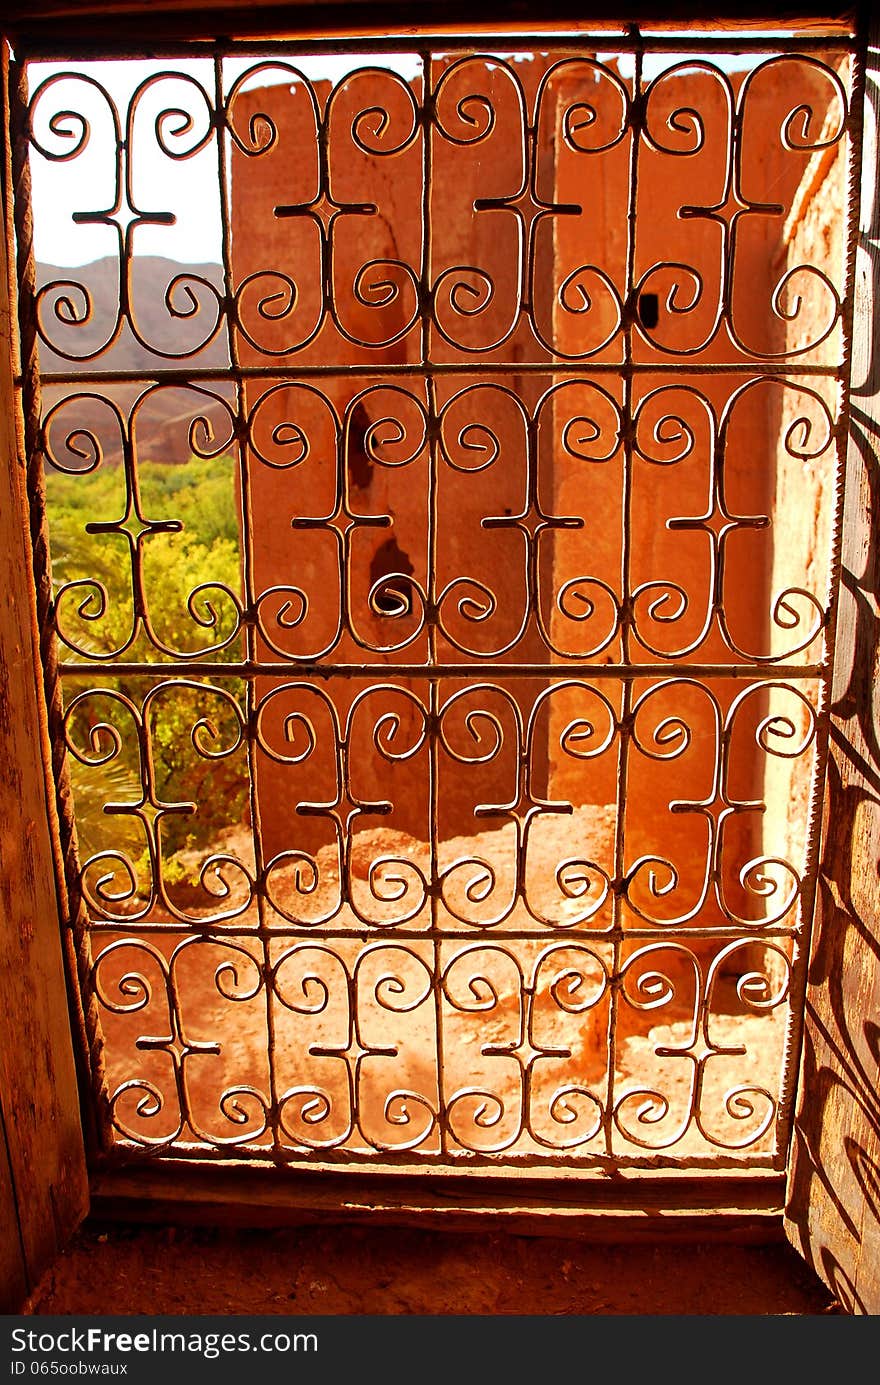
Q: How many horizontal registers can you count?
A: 4